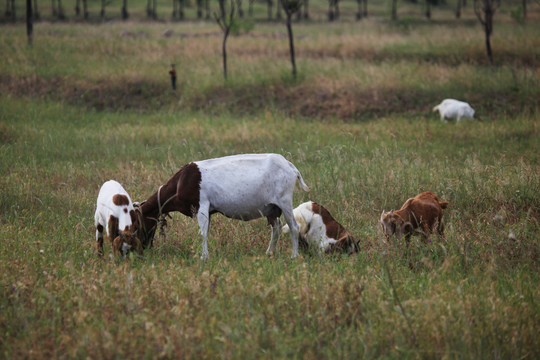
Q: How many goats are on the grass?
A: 5